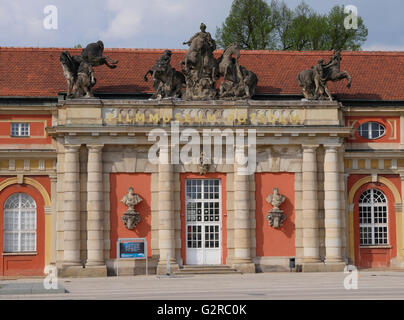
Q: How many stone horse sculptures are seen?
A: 5